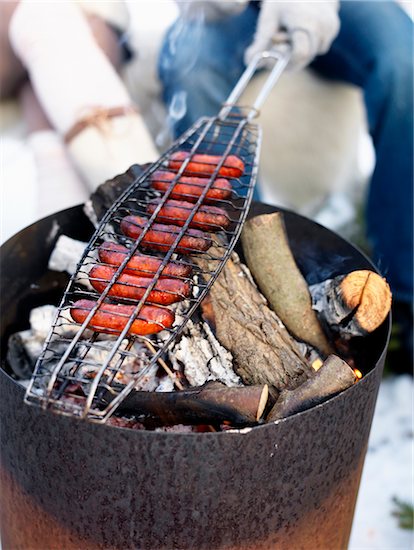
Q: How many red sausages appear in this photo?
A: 7